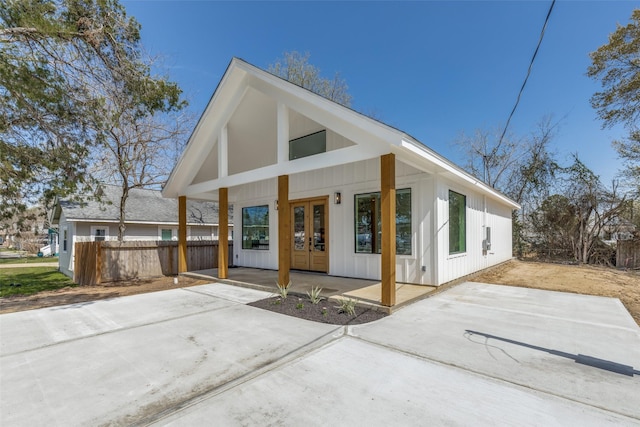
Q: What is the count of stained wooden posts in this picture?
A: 4